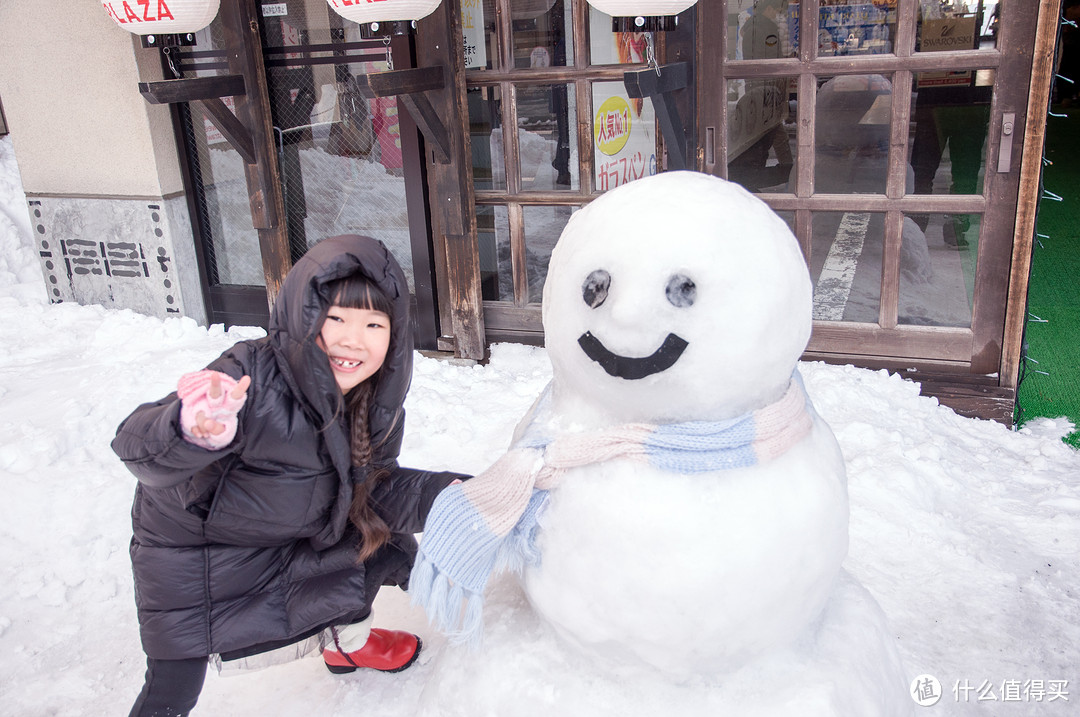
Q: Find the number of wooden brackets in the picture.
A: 3